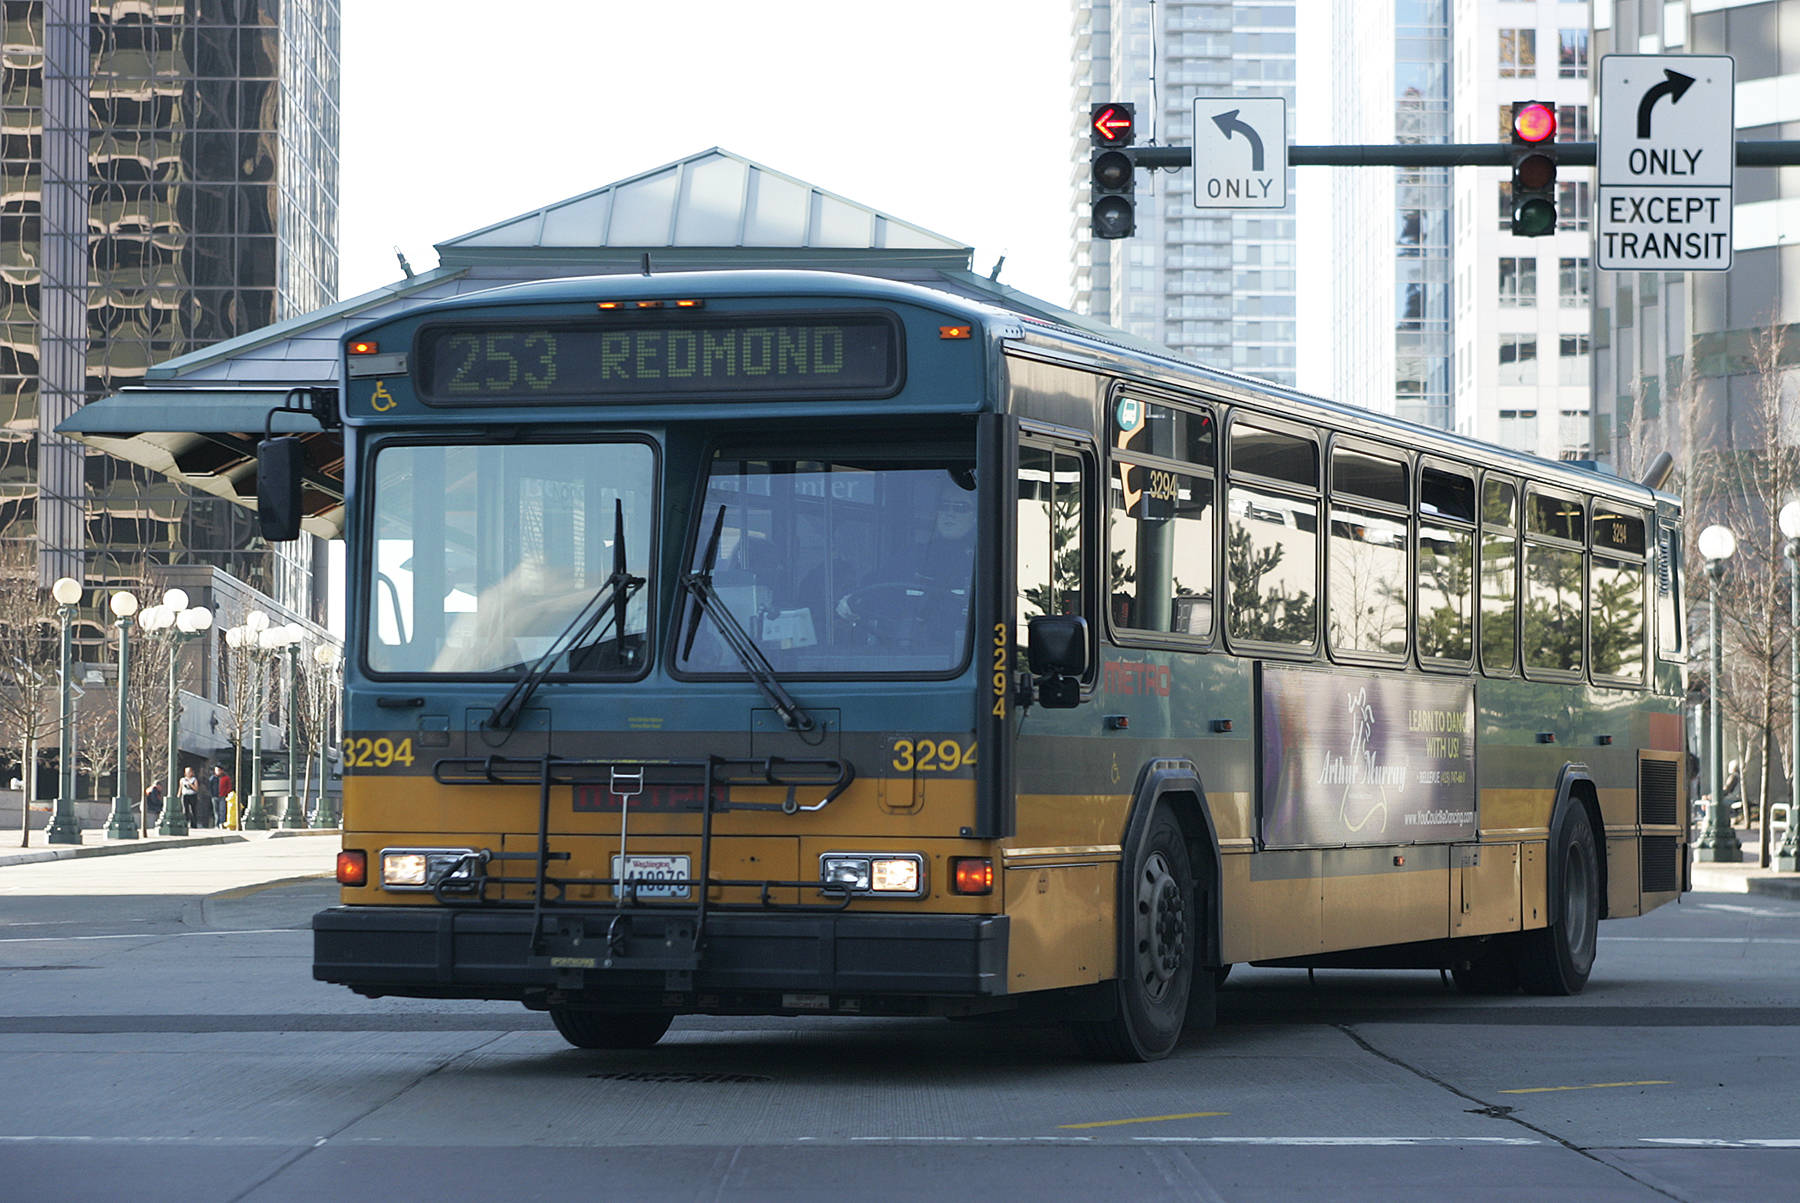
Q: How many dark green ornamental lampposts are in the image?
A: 8